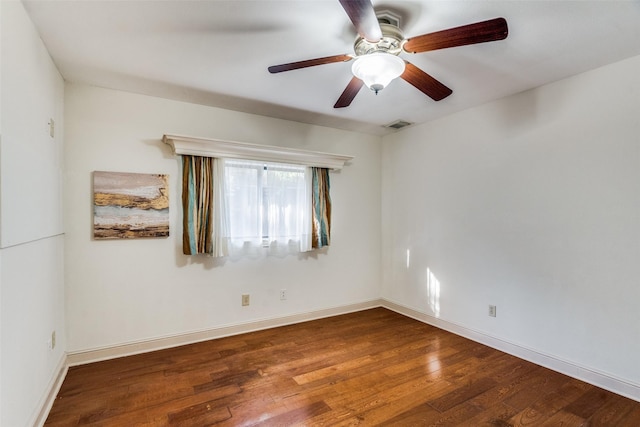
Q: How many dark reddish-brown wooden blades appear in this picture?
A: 5